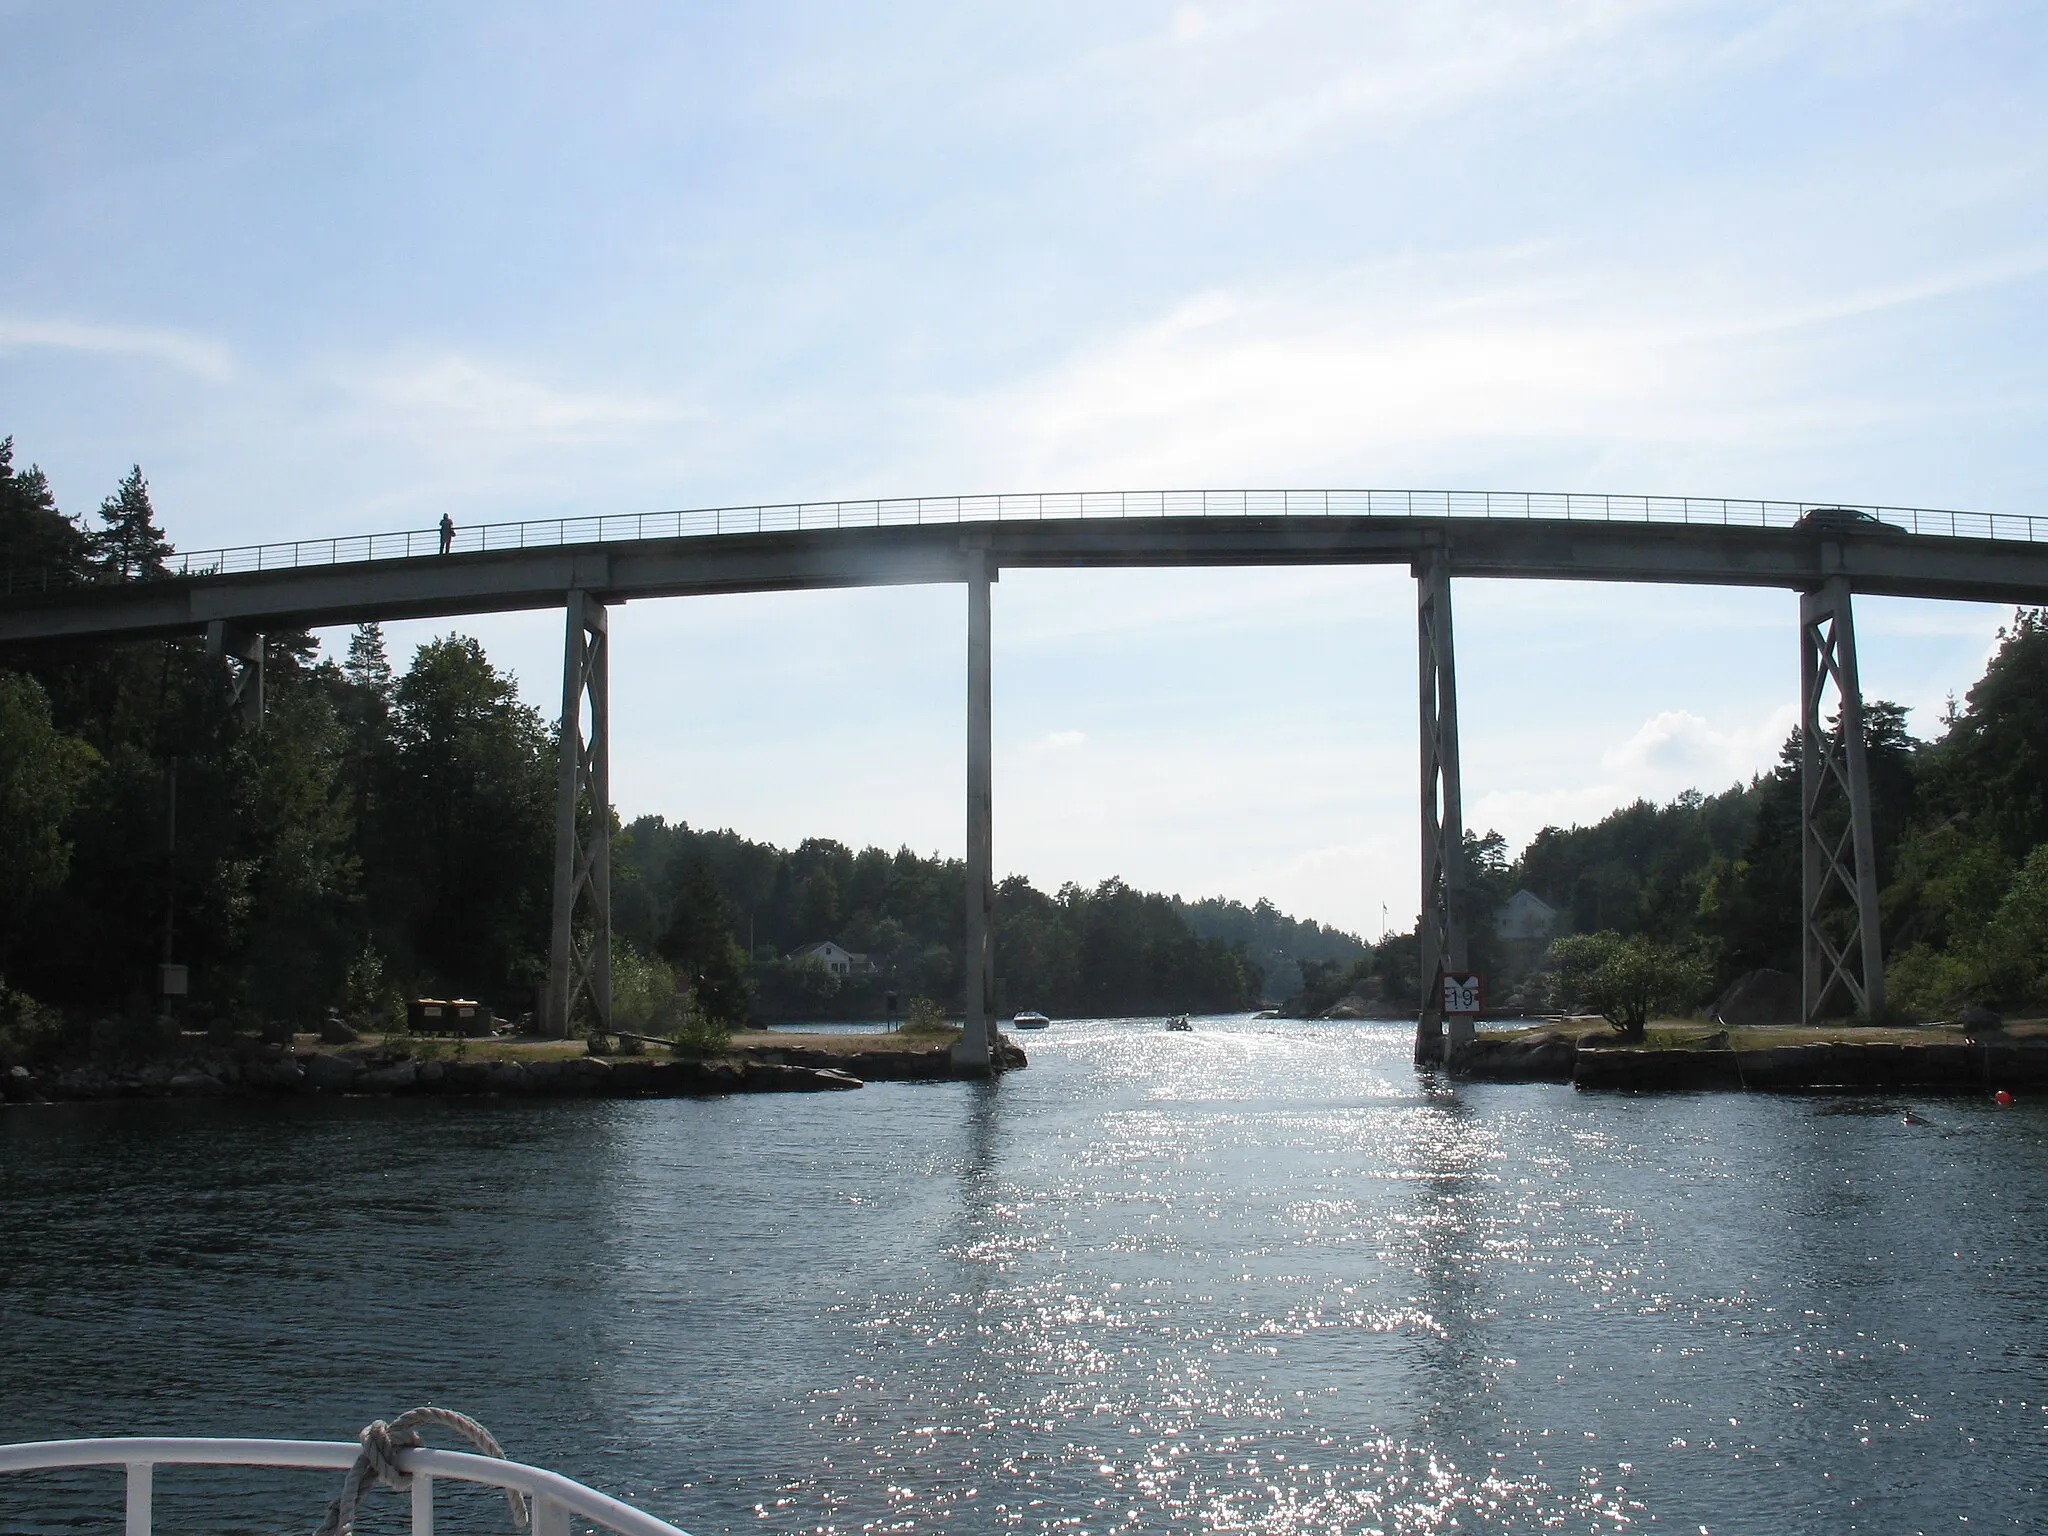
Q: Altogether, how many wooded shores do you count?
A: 2